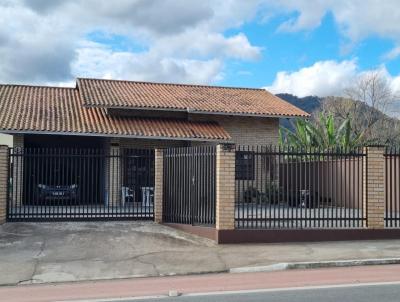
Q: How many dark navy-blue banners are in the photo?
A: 0